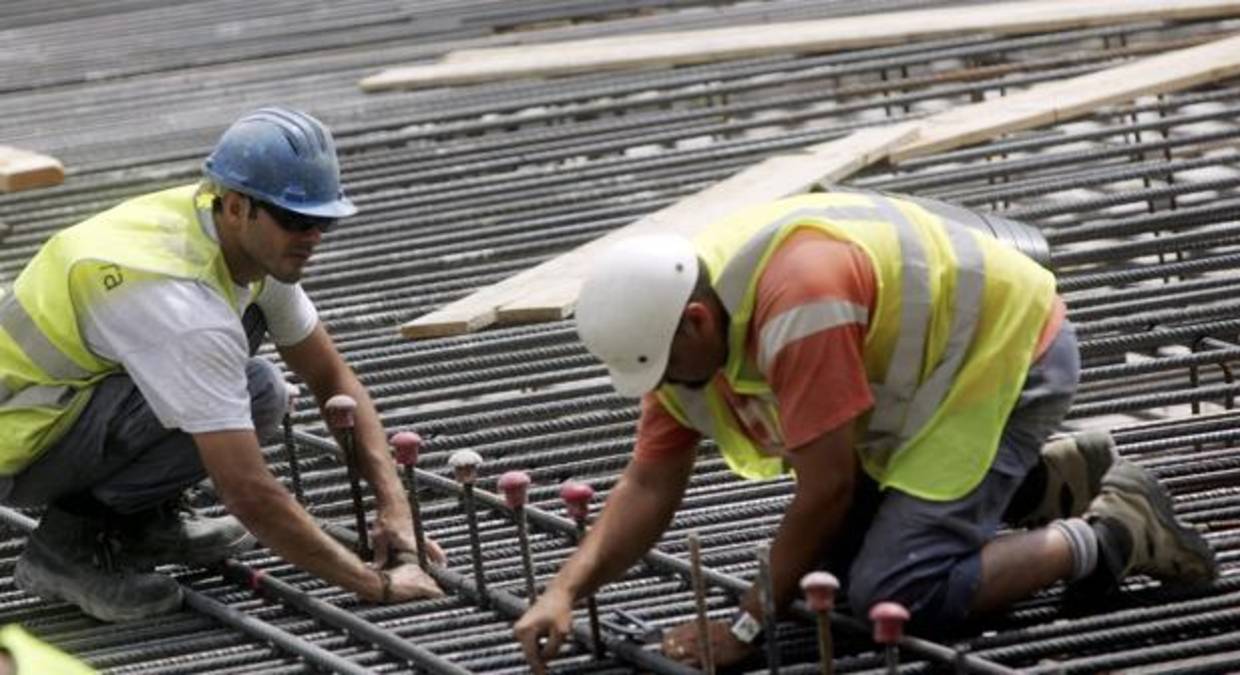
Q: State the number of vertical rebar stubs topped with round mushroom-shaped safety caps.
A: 8